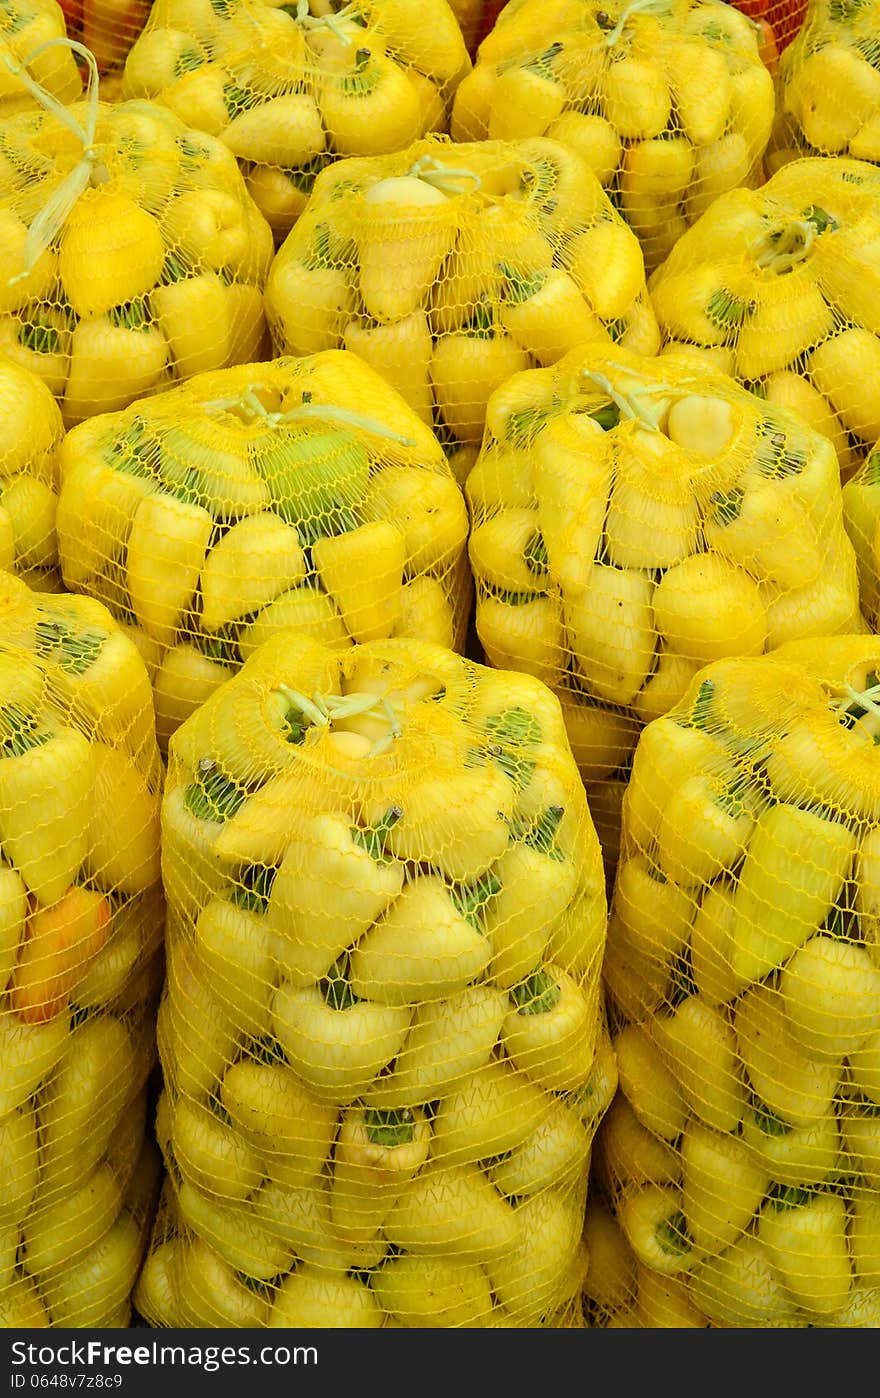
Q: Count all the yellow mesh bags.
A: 14